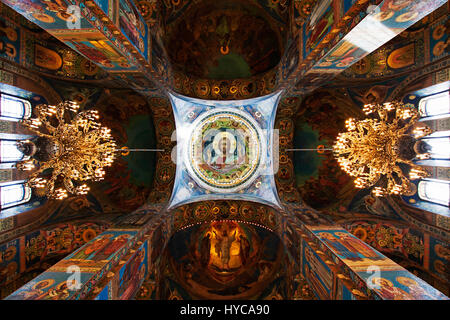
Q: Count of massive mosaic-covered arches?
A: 4